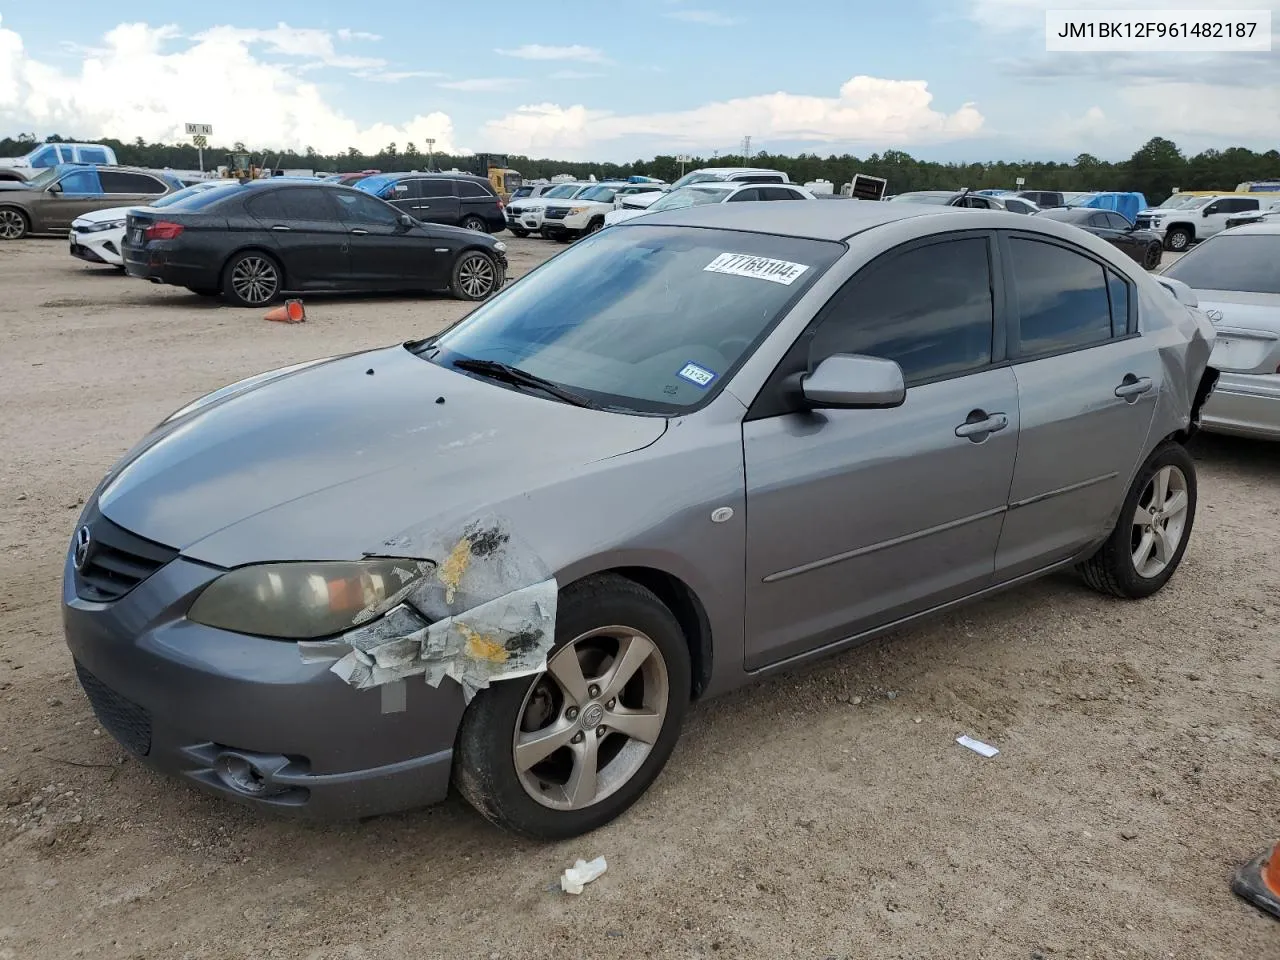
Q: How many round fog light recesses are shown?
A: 1